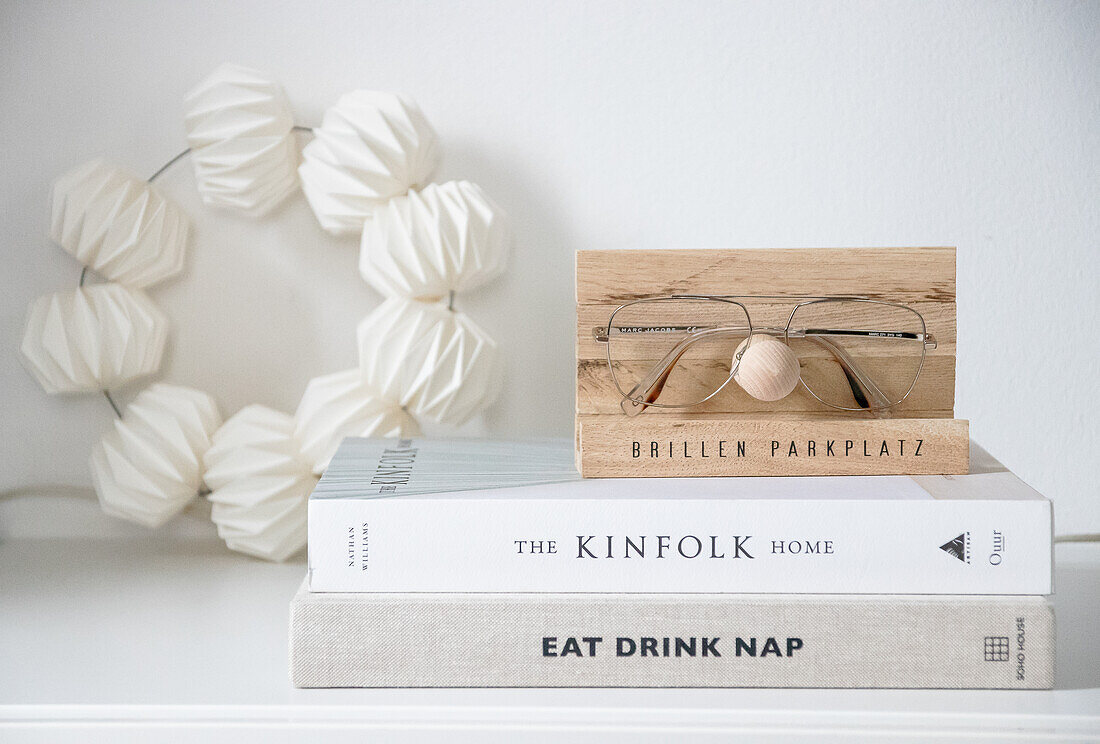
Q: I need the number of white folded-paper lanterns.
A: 9